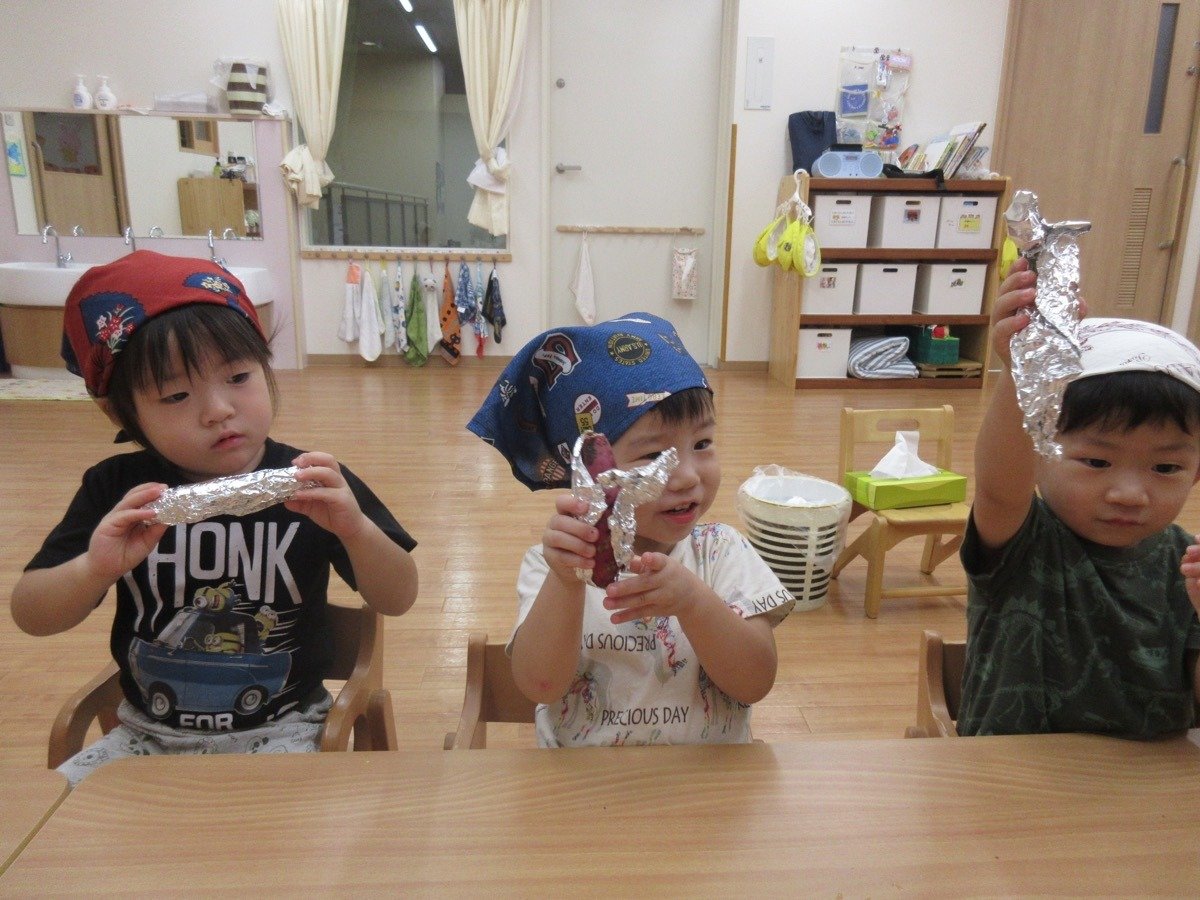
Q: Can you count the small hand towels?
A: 11